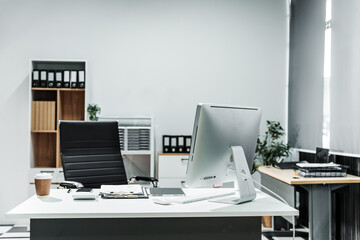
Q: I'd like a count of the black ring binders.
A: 11